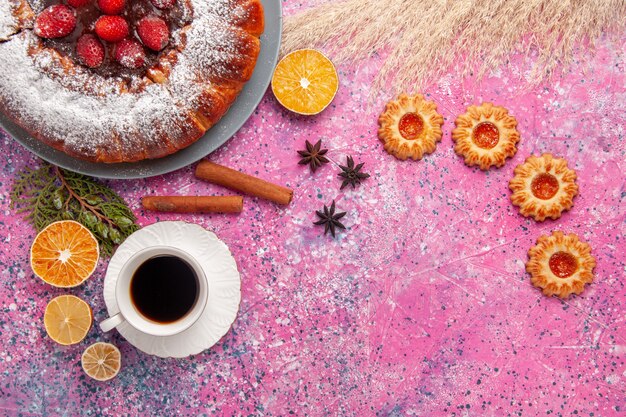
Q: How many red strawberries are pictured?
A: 8